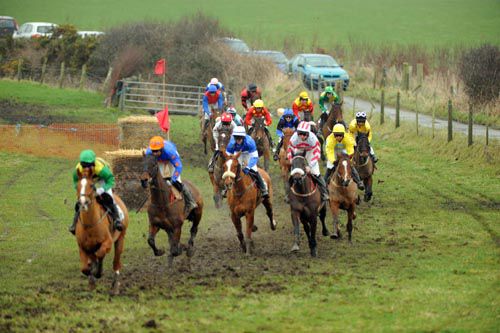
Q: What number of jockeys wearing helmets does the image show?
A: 15